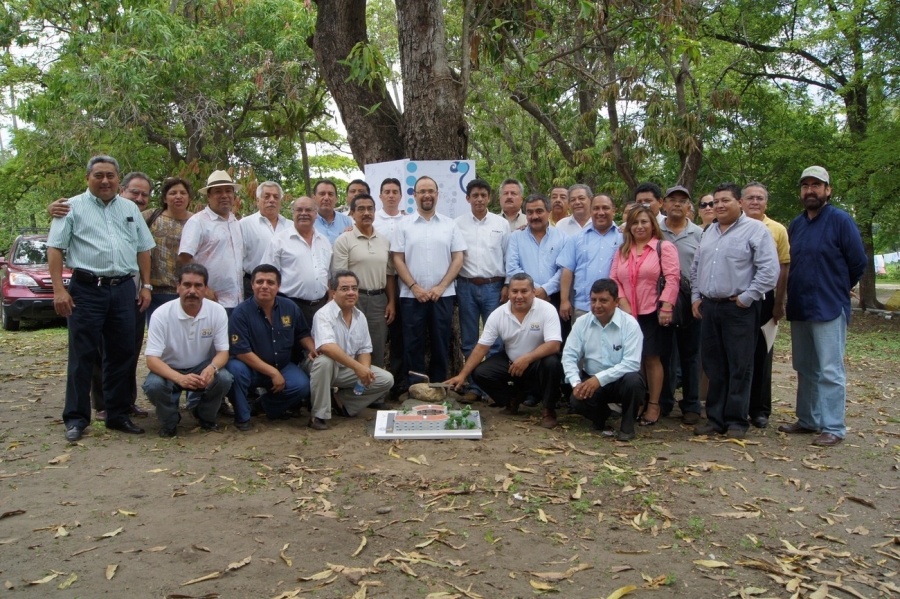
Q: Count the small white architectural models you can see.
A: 1